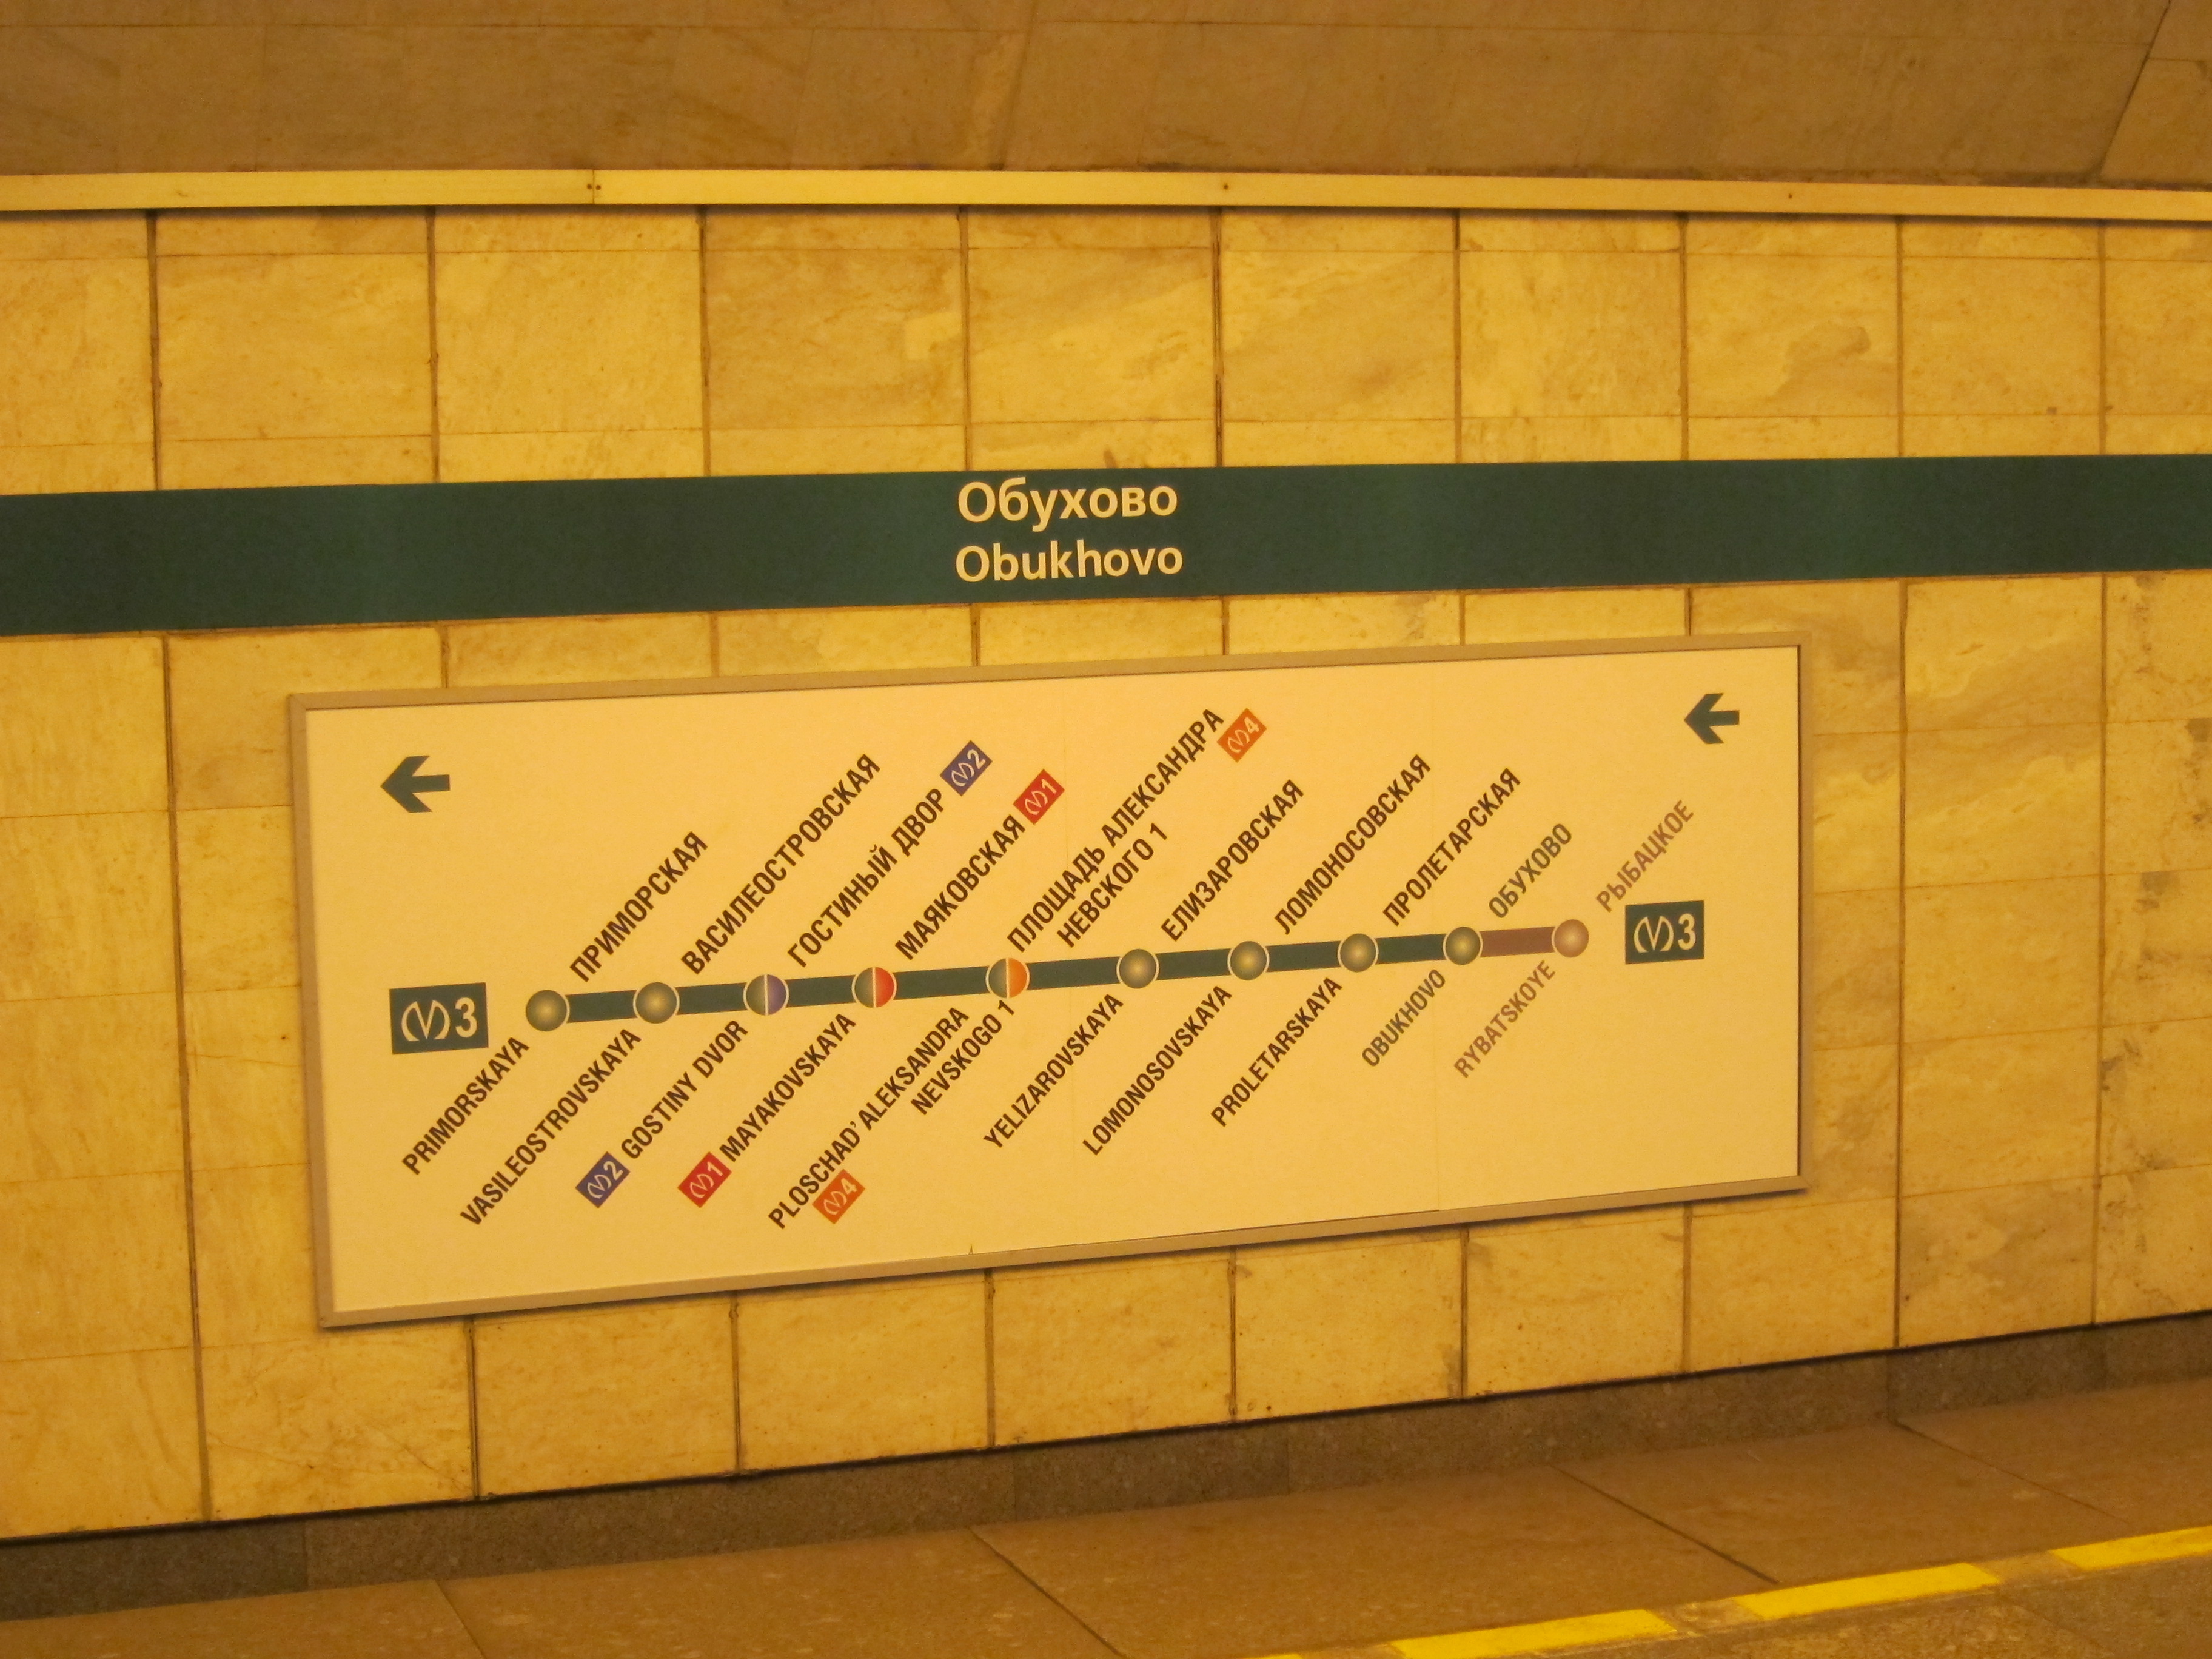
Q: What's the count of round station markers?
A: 10